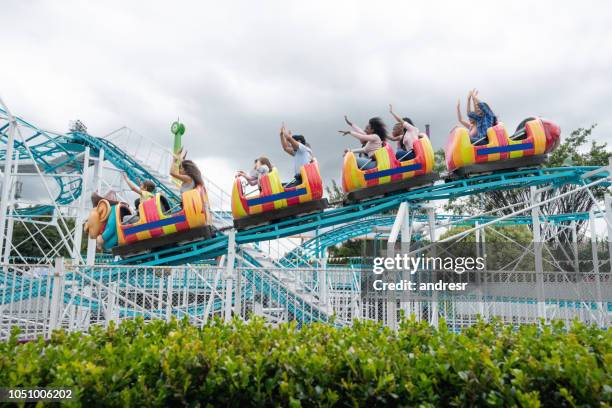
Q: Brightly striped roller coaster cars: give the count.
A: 4